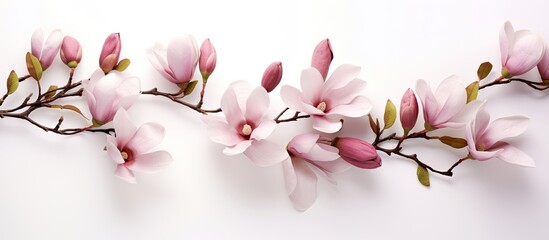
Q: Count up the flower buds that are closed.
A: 7